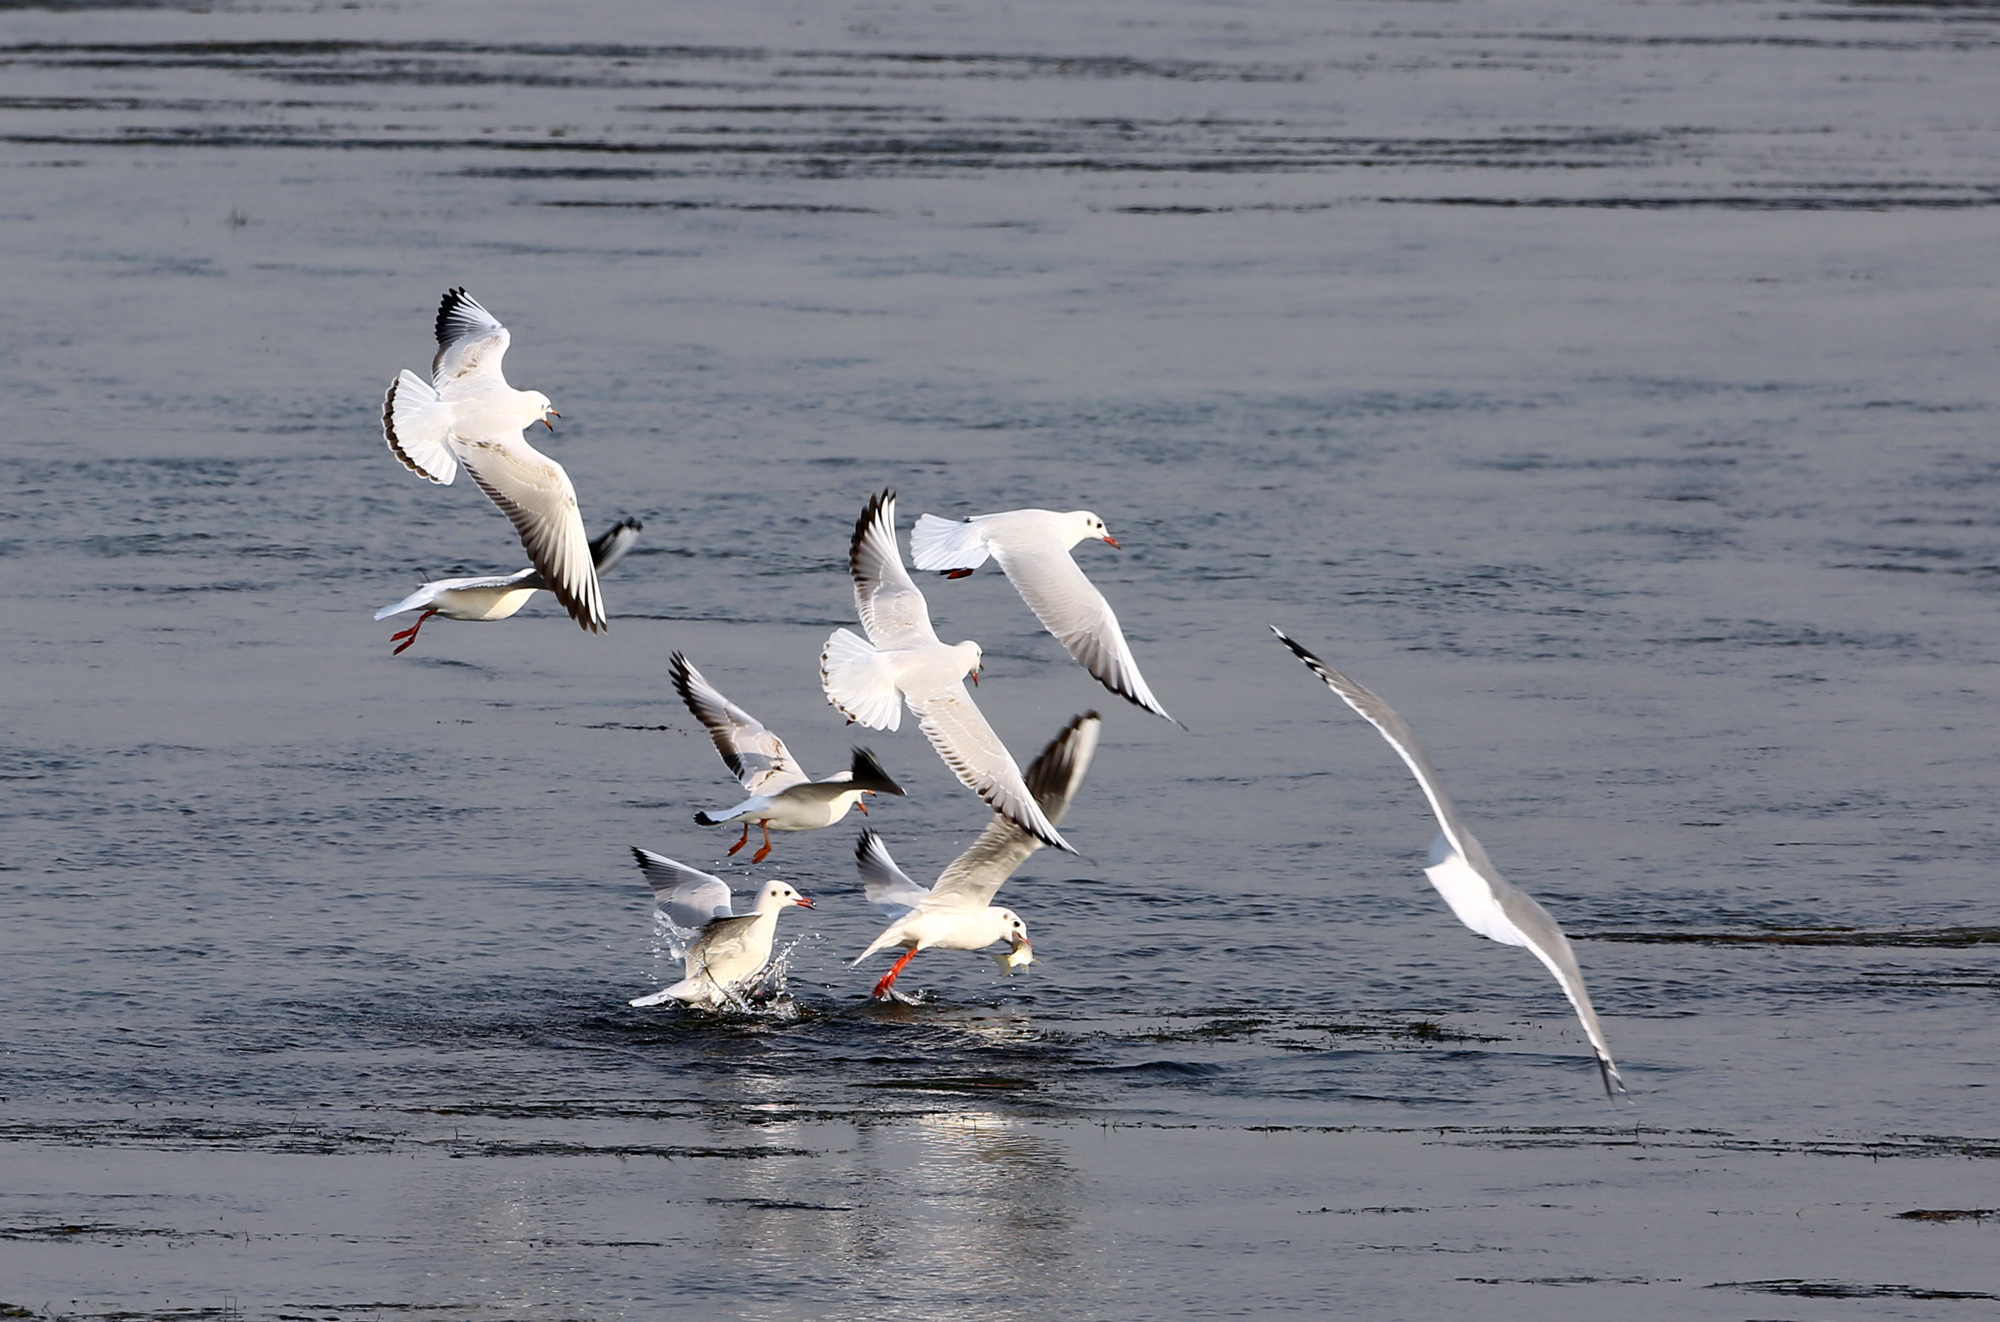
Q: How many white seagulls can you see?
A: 8